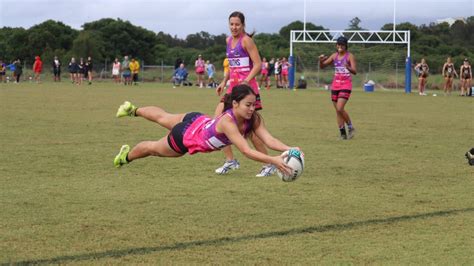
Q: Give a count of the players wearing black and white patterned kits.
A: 3